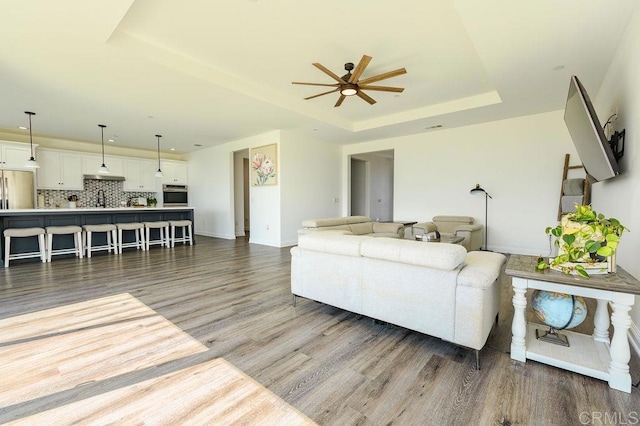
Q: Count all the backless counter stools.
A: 6